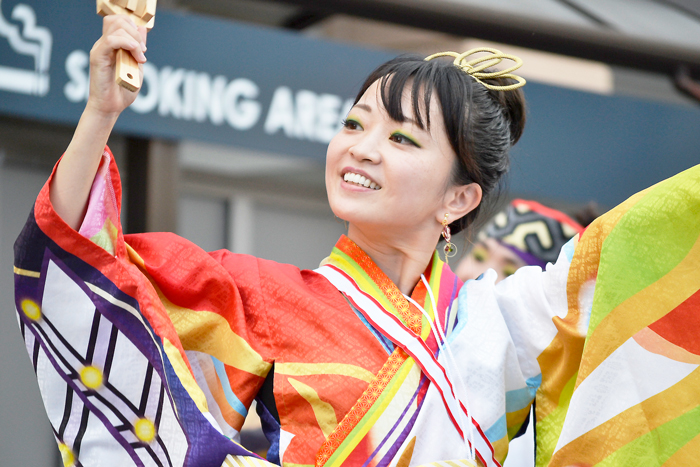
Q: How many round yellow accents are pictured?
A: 4